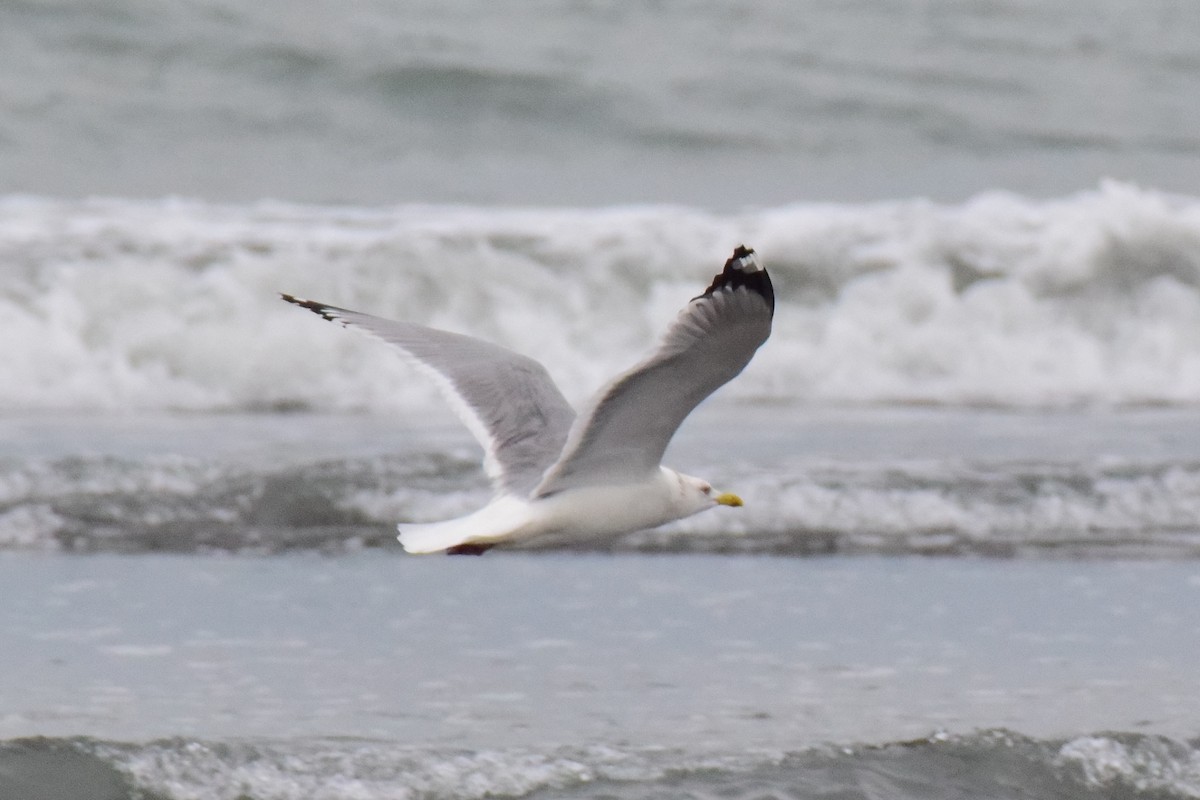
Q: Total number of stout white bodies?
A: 1